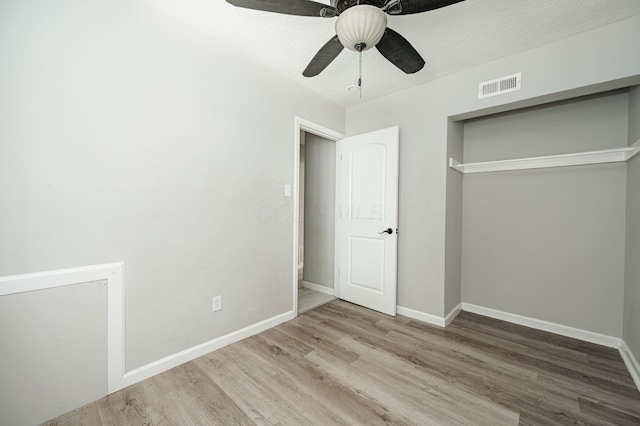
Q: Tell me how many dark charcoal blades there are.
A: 4